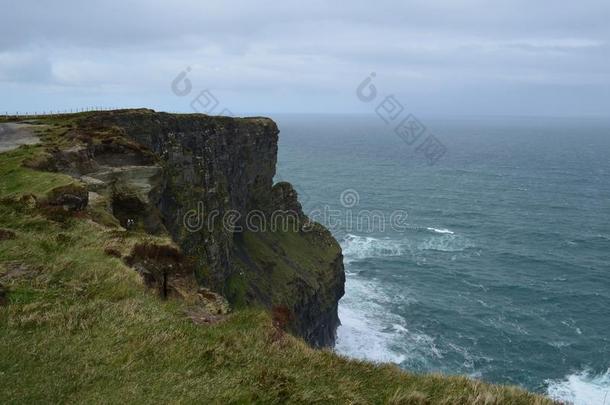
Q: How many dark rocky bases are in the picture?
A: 1